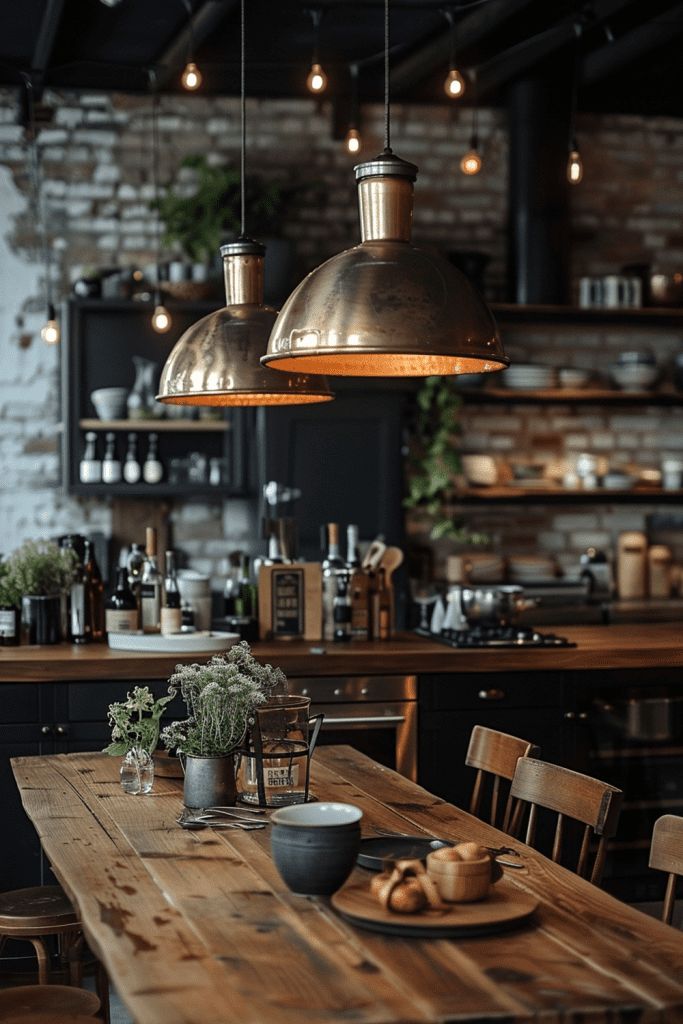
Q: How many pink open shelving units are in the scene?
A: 0